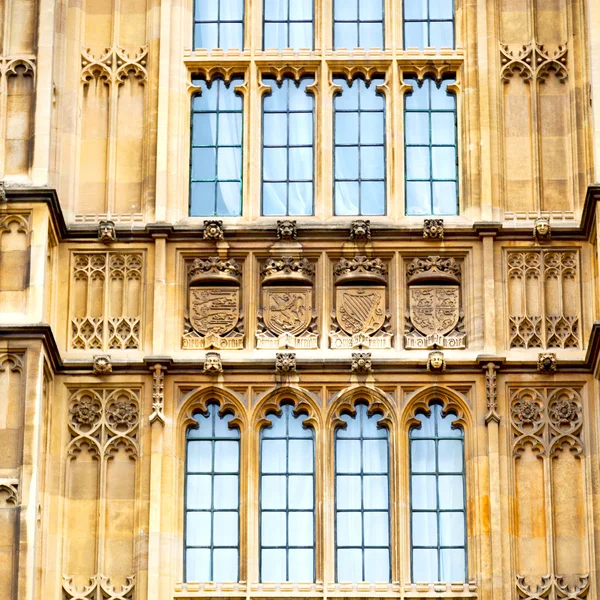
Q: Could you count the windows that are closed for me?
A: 12